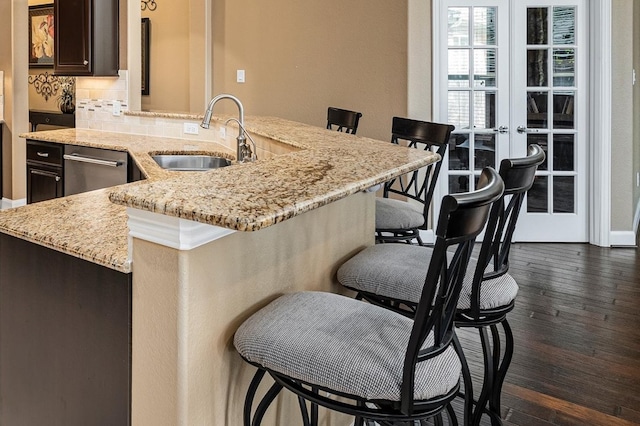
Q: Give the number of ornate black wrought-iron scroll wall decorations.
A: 2